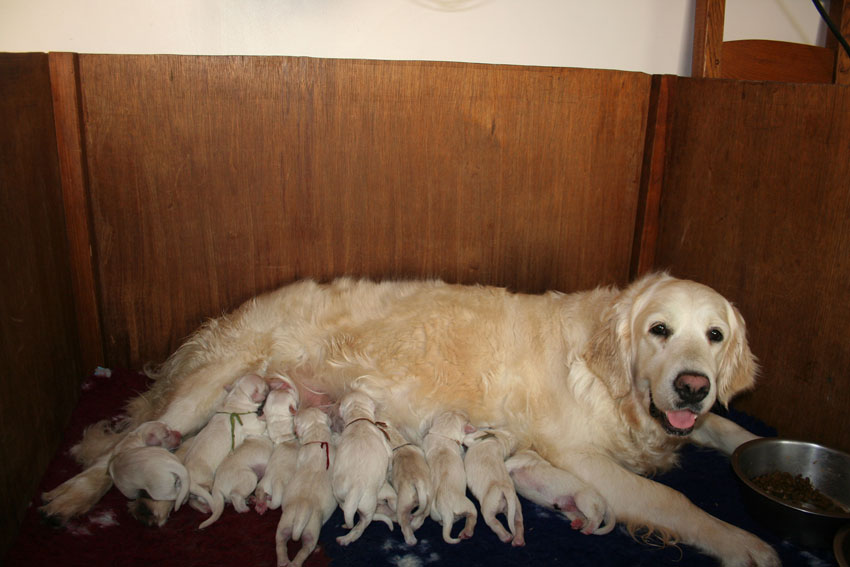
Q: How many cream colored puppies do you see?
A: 11